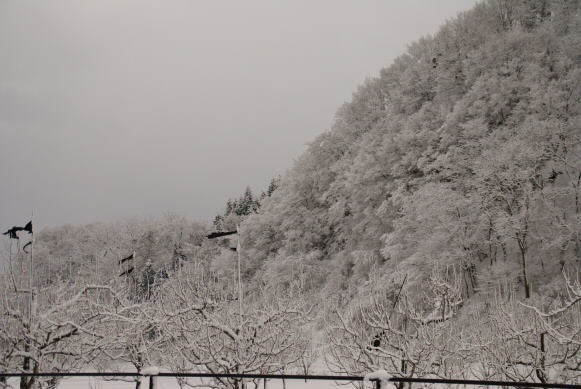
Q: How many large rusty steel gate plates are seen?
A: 0